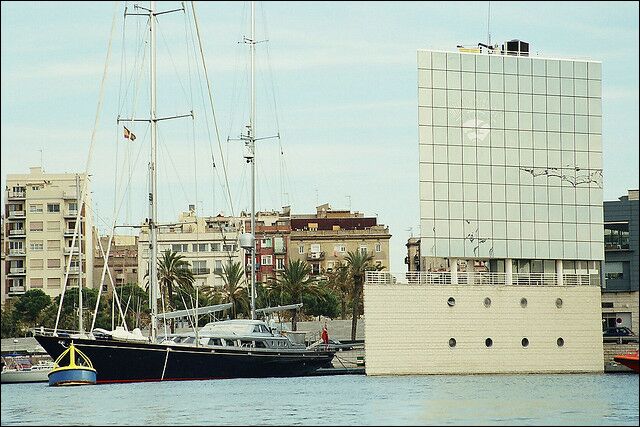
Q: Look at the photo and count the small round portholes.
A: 8